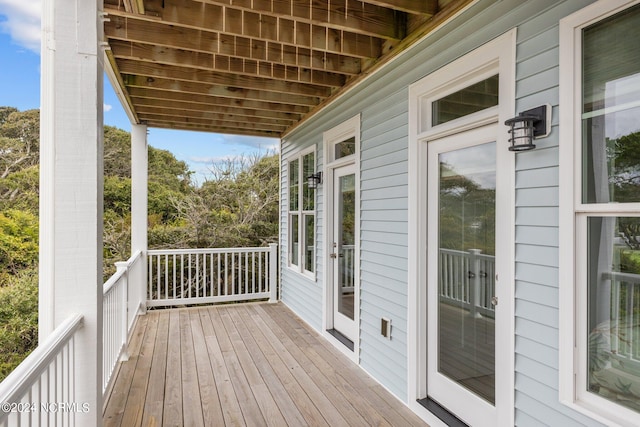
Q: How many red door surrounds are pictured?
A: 0